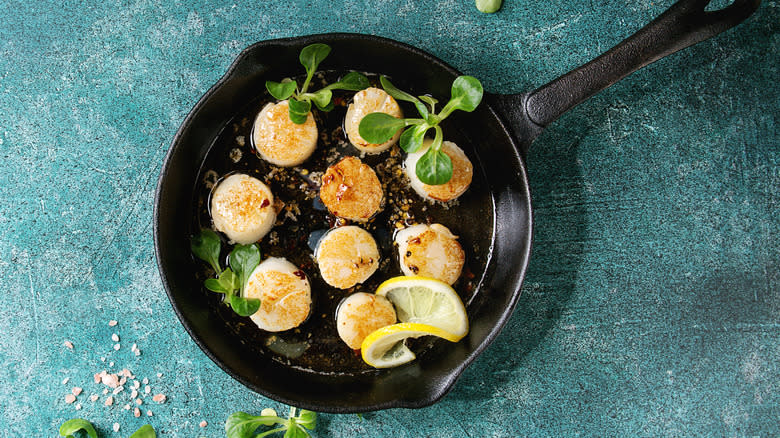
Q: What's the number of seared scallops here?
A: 9